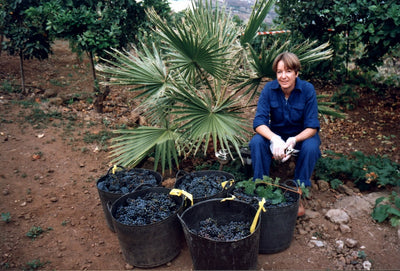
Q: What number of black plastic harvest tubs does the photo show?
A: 5